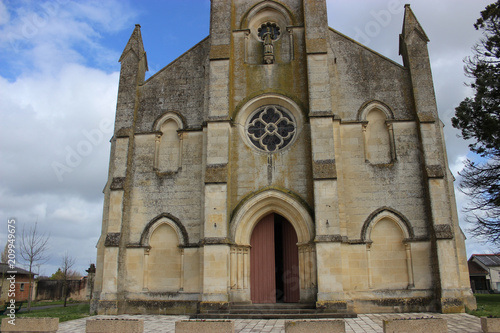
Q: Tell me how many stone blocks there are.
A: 6